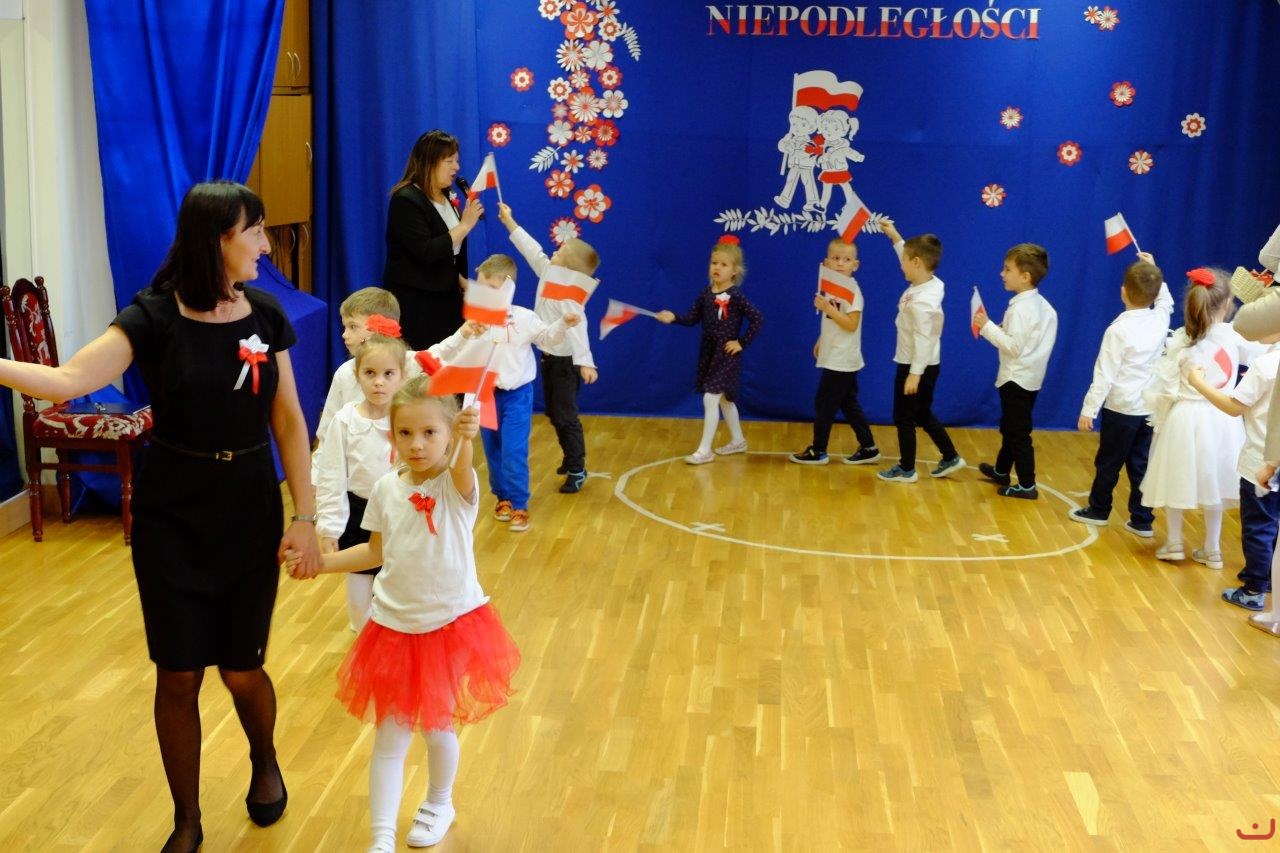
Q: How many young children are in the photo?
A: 12